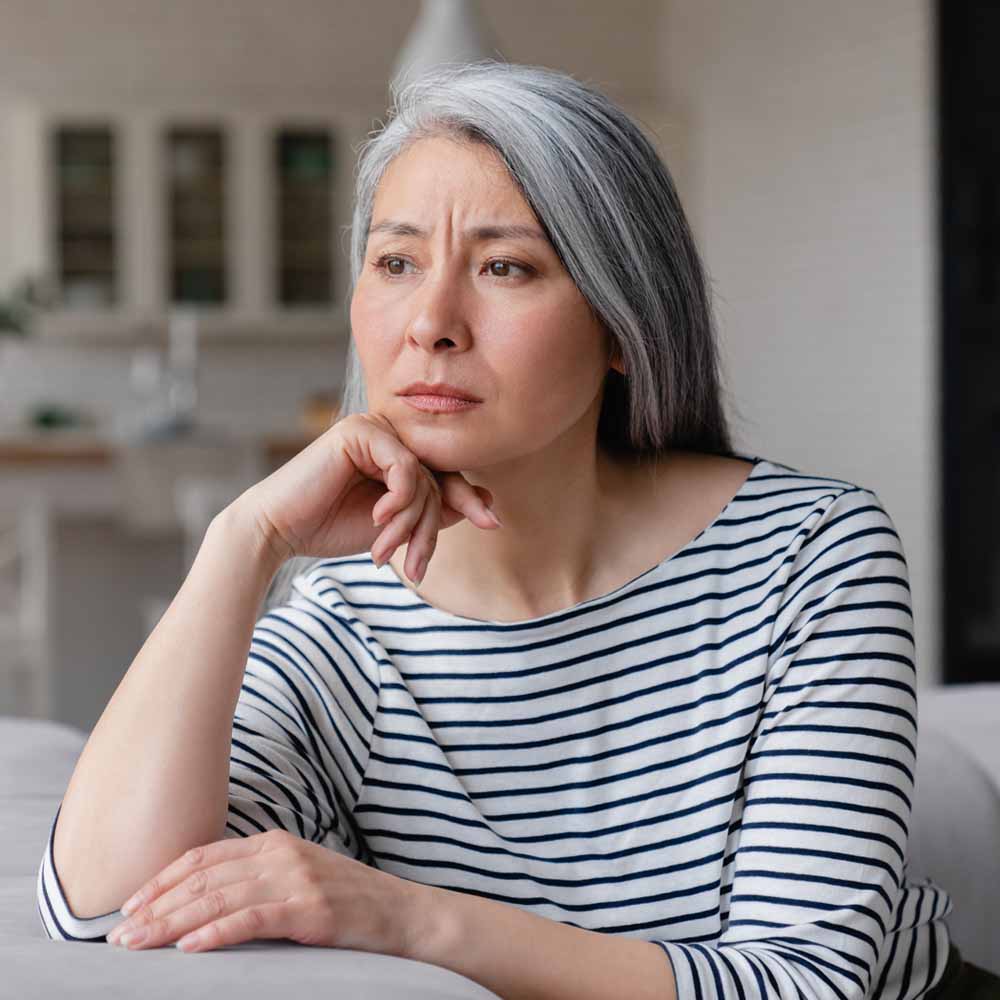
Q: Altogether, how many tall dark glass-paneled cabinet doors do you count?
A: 3